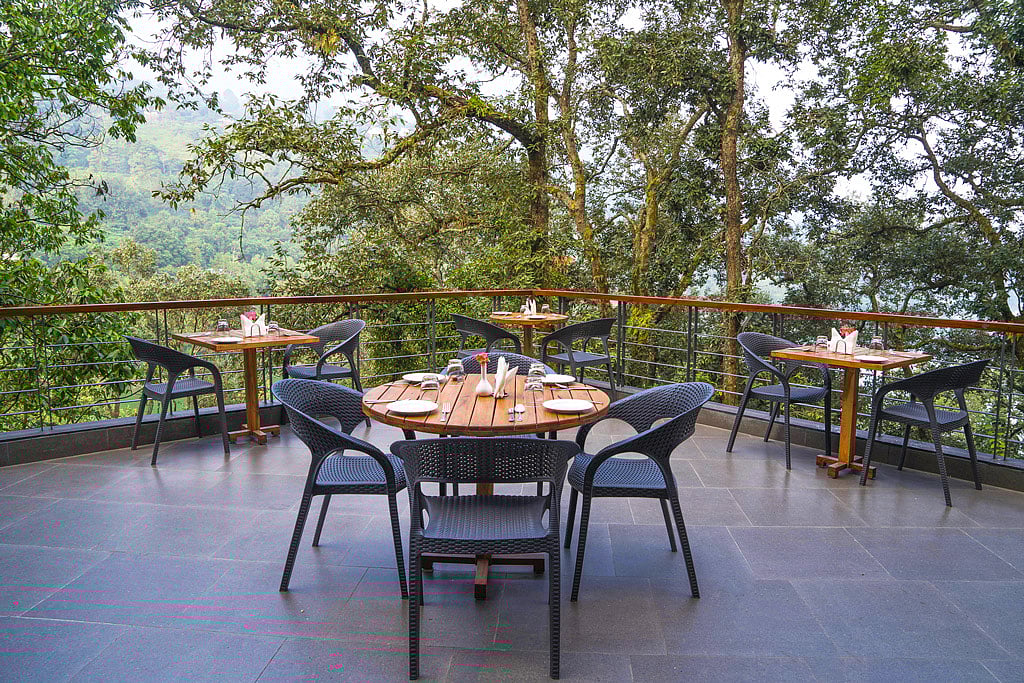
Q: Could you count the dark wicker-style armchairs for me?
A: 10